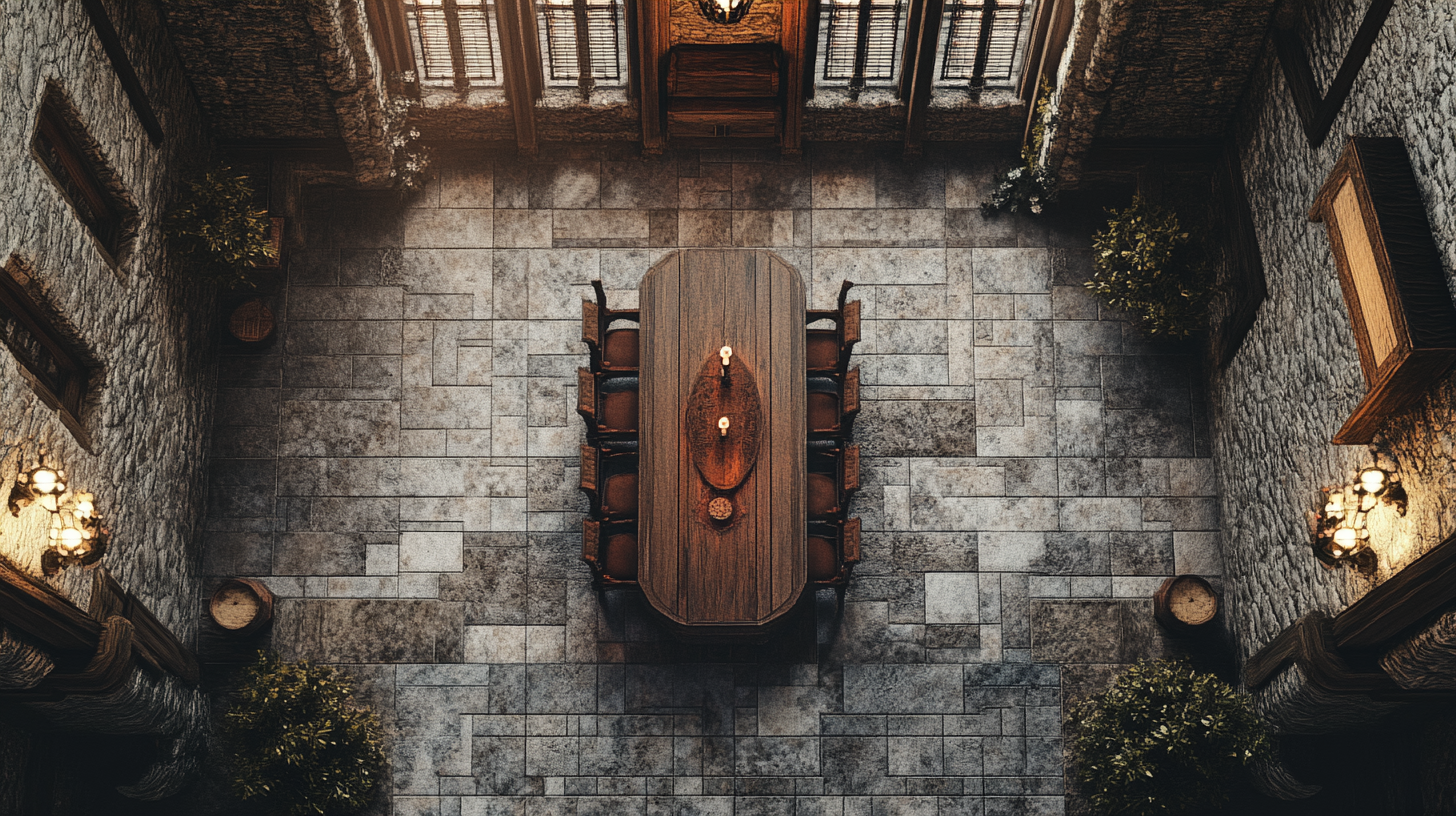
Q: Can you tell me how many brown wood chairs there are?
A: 8